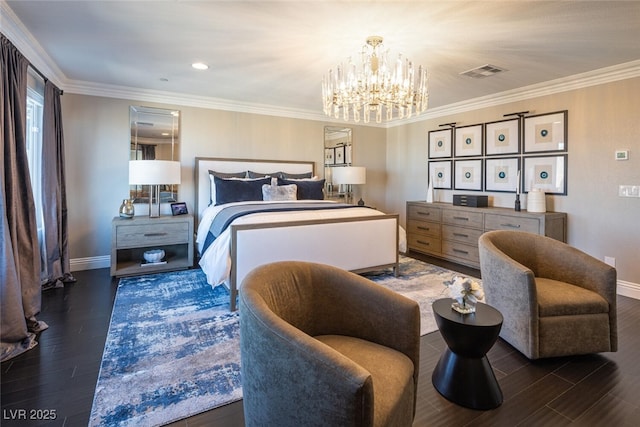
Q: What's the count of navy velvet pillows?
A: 2